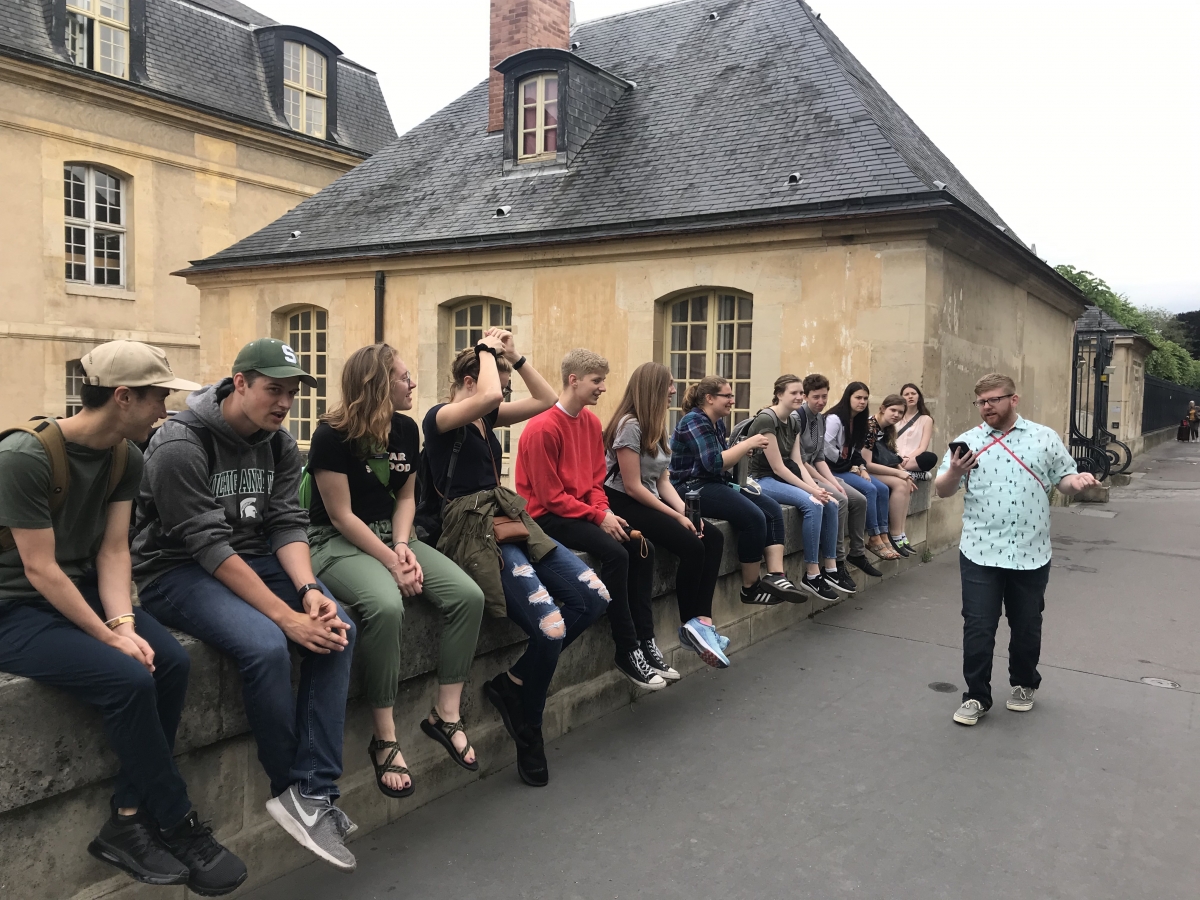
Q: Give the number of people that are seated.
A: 12